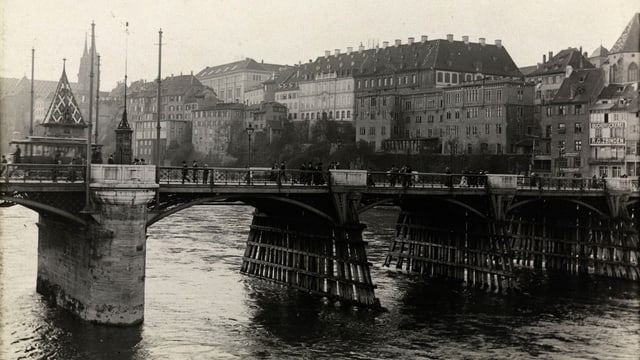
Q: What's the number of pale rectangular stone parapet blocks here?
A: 4